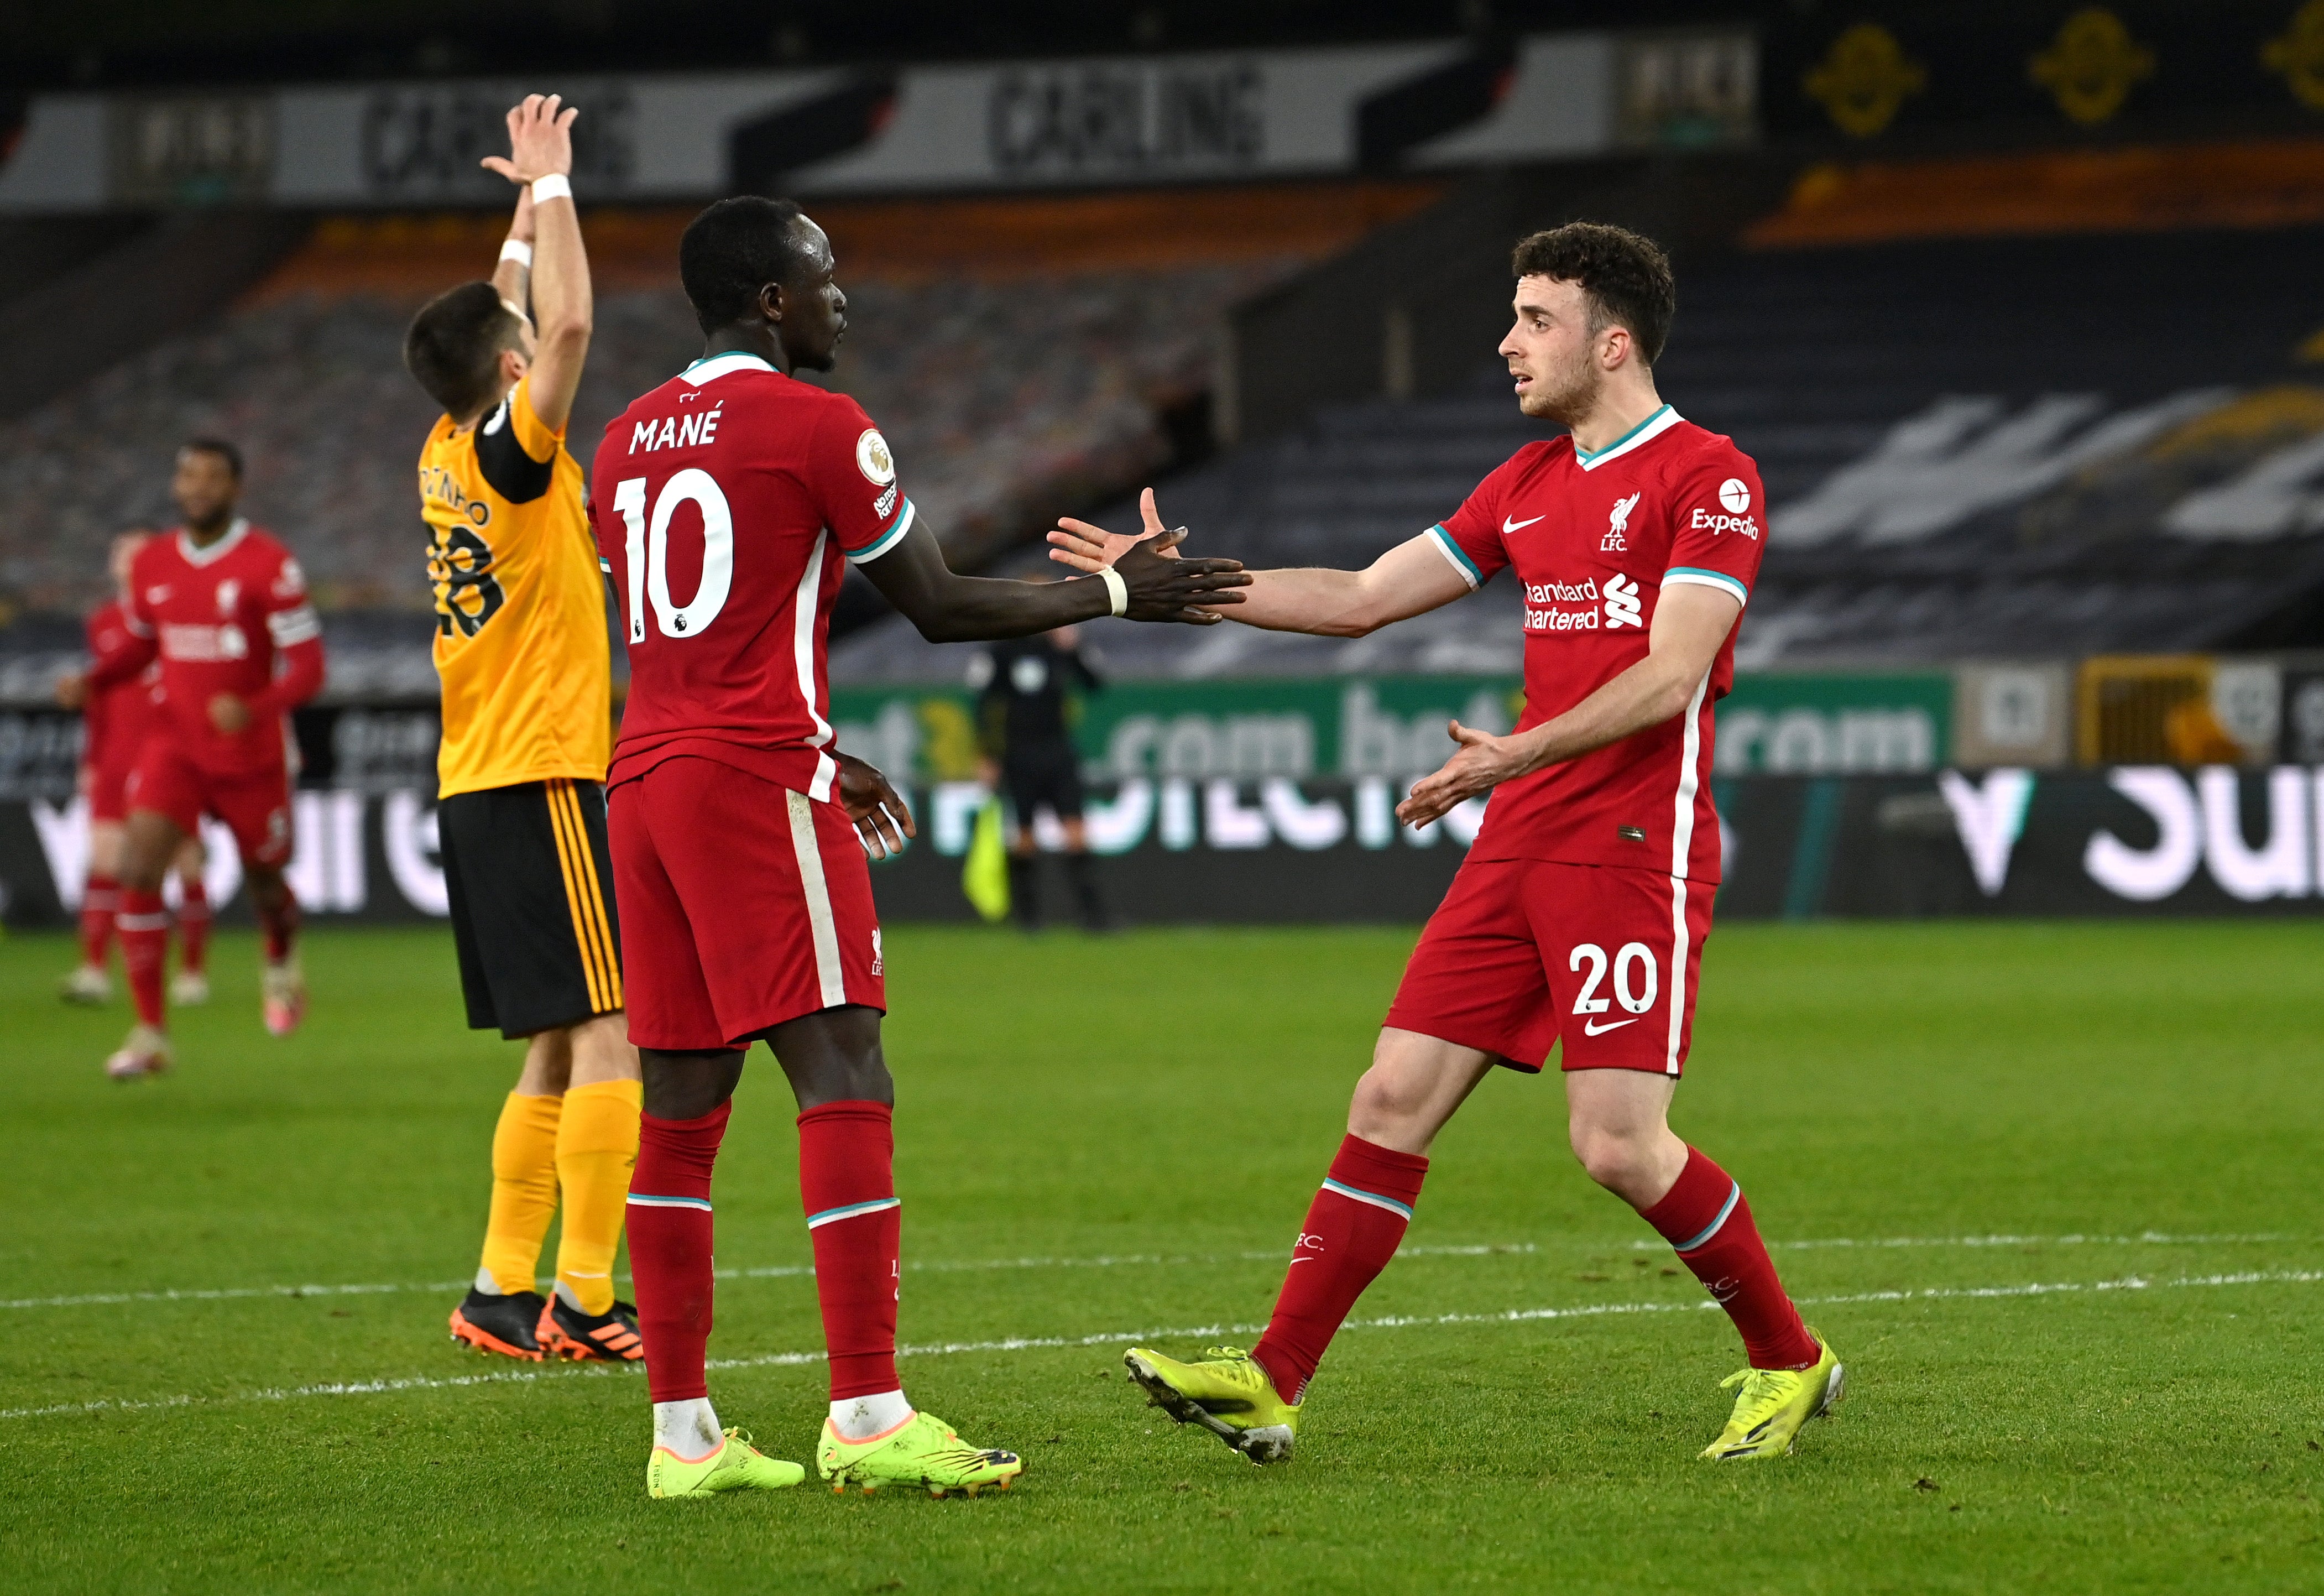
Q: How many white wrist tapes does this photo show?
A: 3